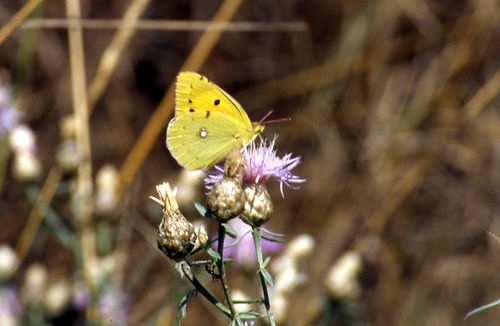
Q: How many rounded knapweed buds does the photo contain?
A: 3